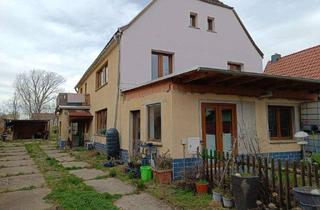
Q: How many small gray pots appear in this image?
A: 2